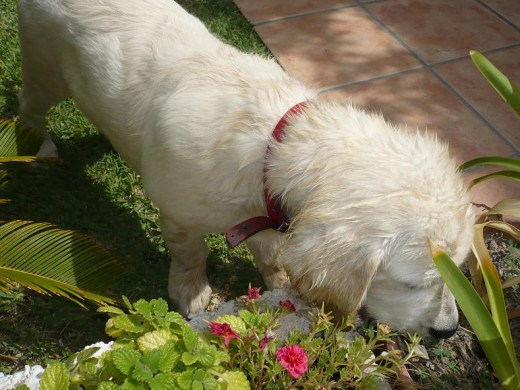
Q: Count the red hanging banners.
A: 0